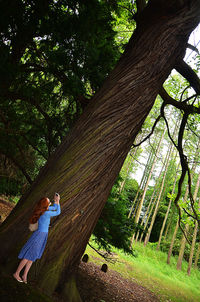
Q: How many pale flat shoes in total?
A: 2